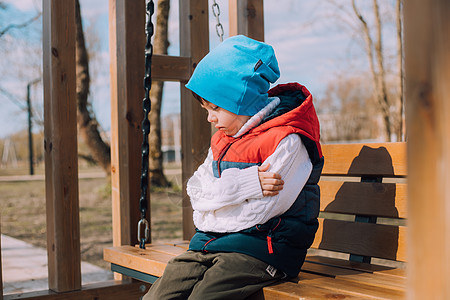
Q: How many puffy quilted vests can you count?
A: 1